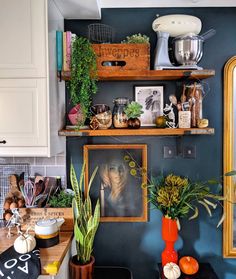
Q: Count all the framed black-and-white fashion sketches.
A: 1